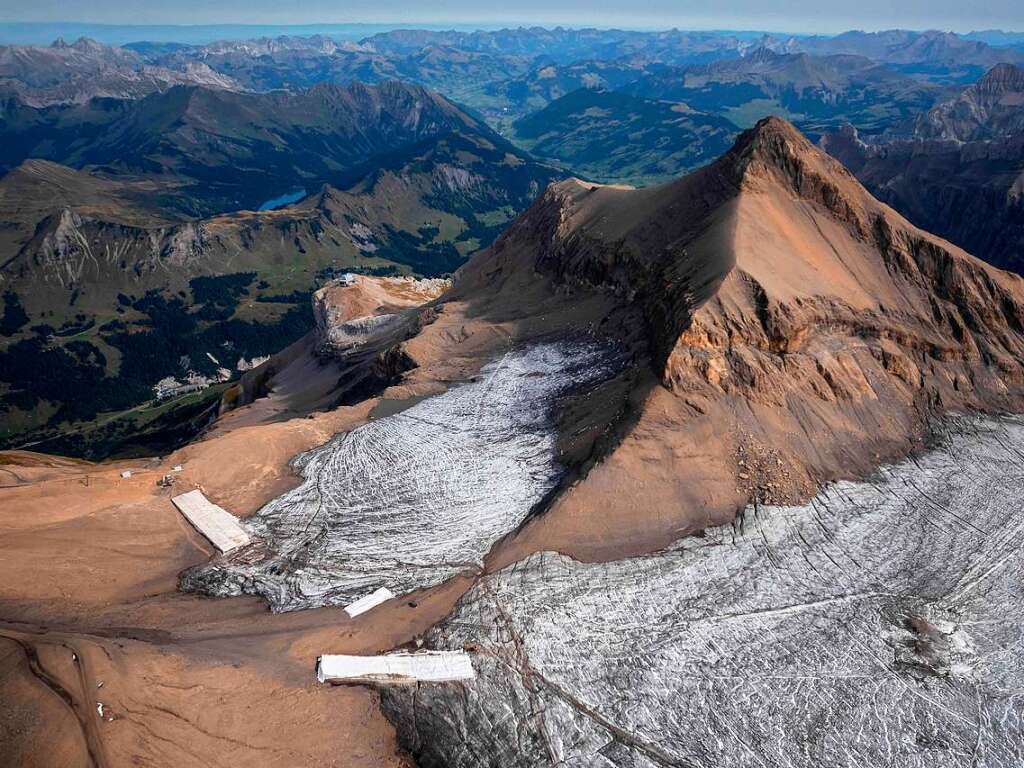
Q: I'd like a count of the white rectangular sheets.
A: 3